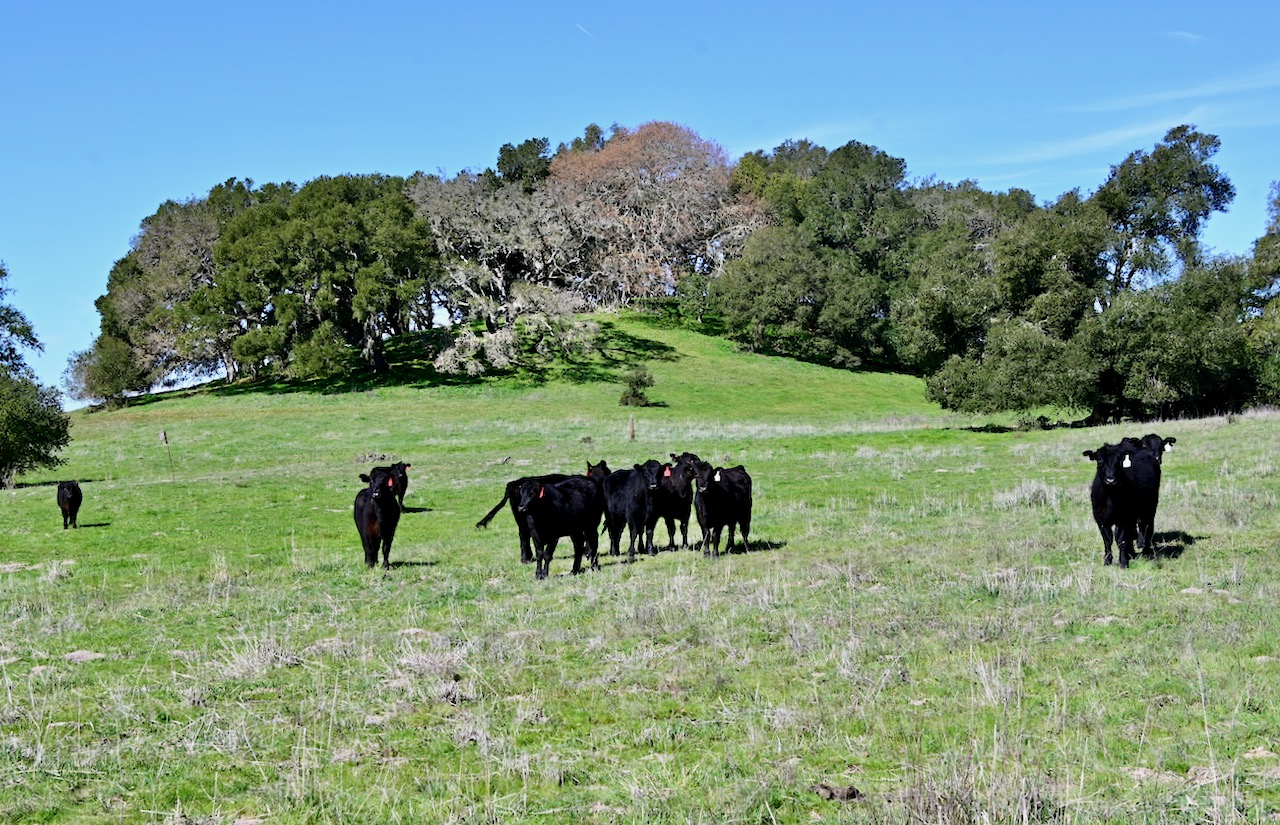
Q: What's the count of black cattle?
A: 10